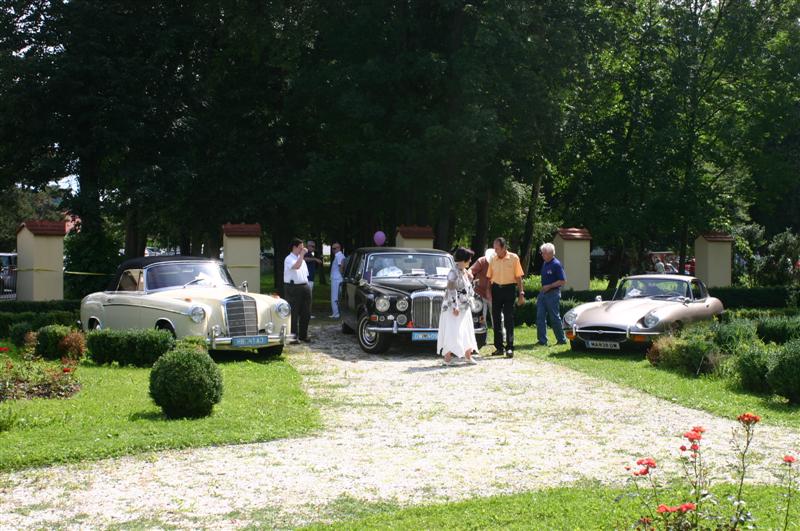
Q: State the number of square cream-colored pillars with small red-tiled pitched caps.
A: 5